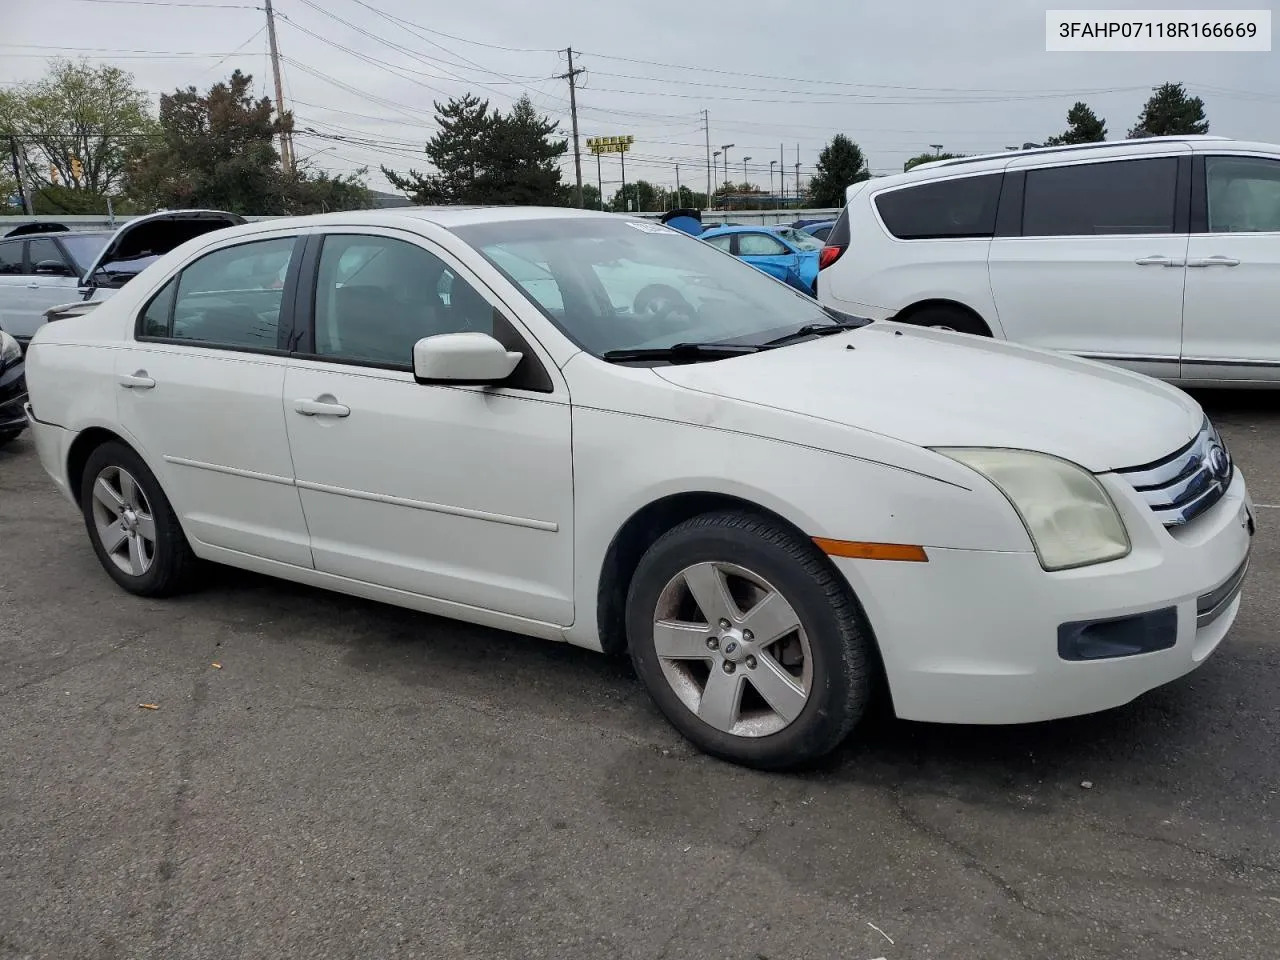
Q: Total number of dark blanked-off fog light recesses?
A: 1